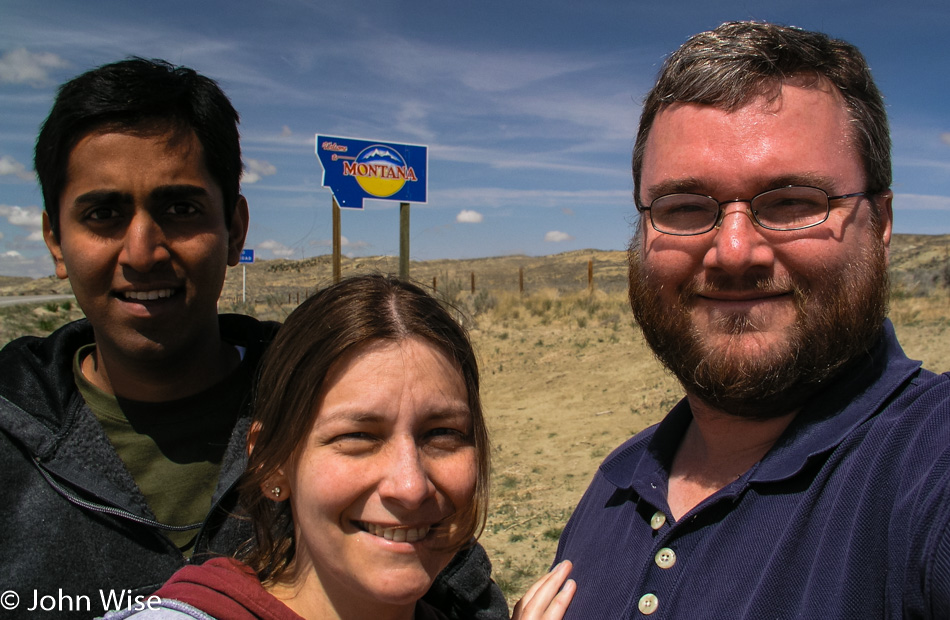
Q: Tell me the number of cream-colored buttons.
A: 3